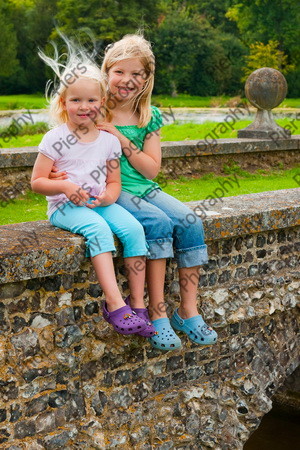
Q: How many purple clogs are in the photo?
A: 2